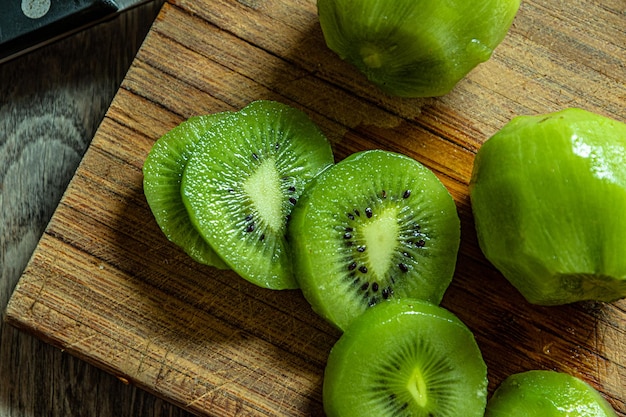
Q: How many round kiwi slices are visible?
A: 4